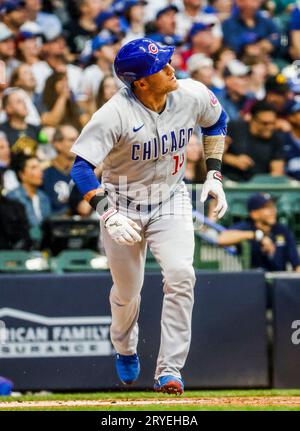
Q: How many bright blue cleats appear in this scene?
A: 2